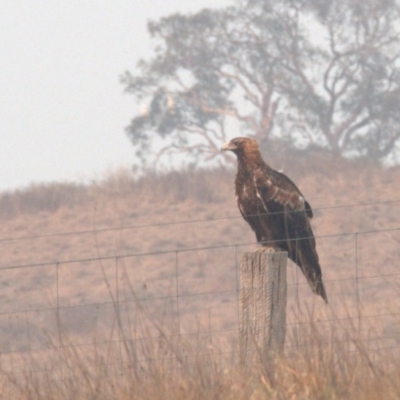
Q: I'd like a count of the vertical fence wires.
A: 6